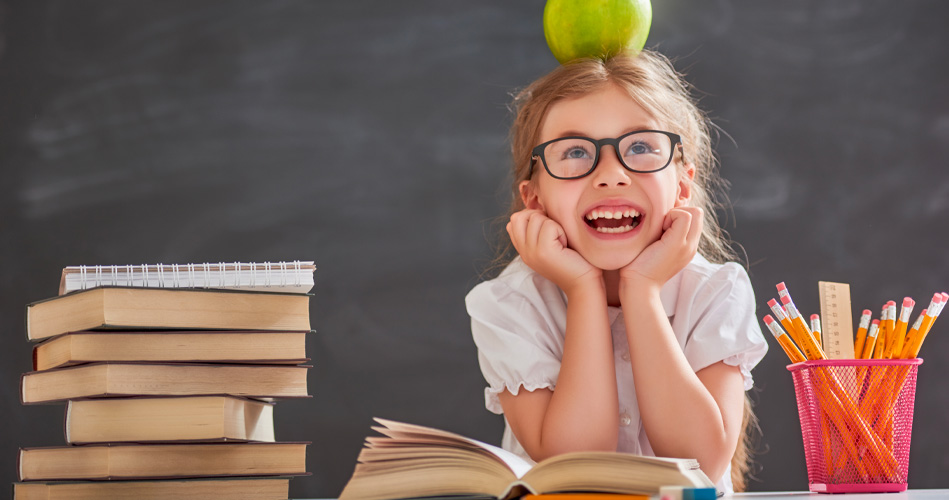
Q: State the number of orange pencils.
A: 15